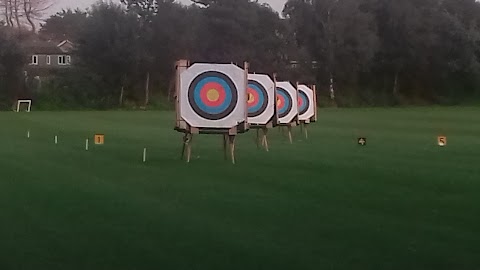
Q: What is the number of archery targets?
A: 4